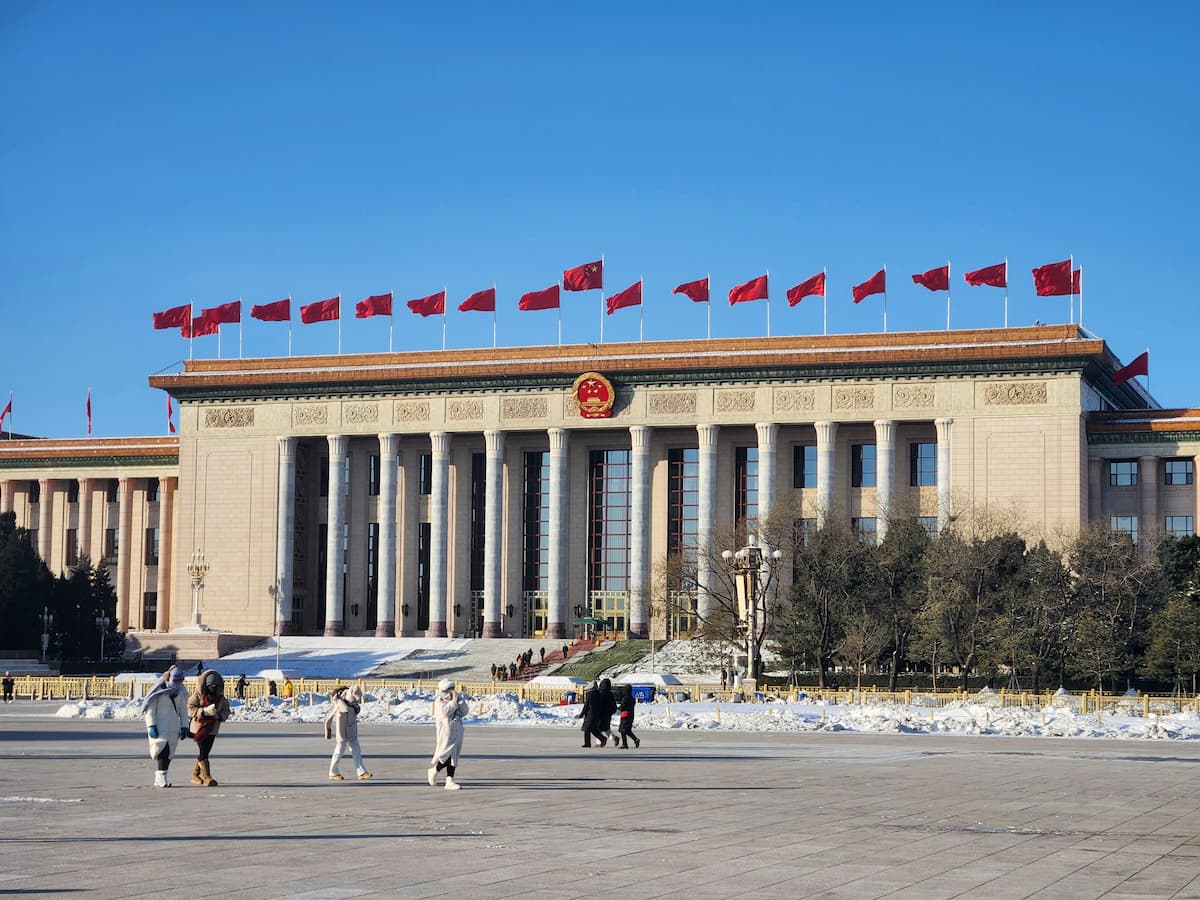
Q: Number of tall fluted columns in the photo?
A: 12